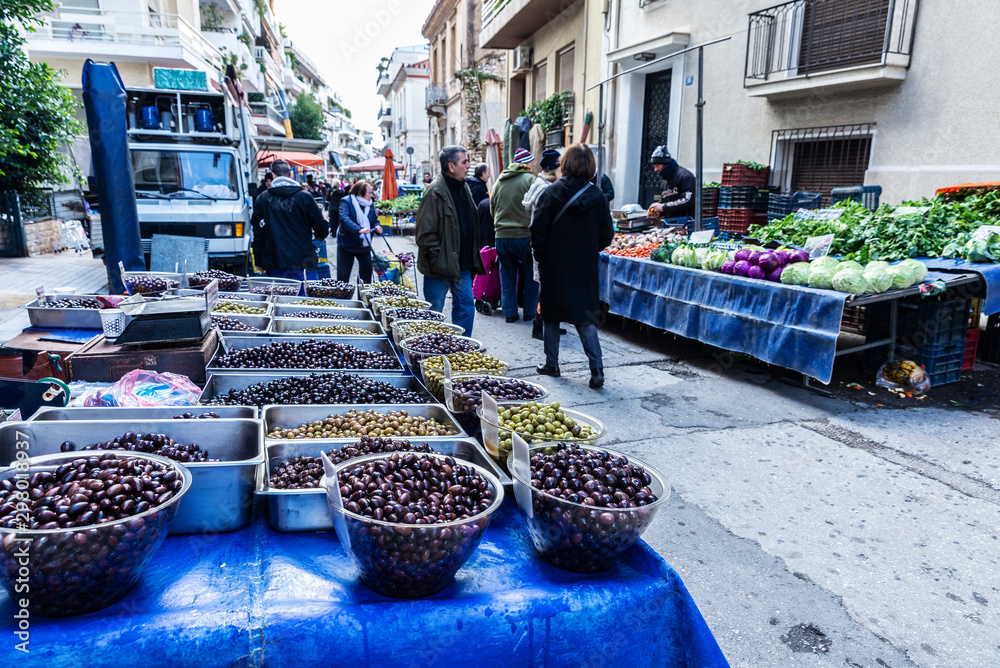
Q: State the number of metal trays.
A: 13